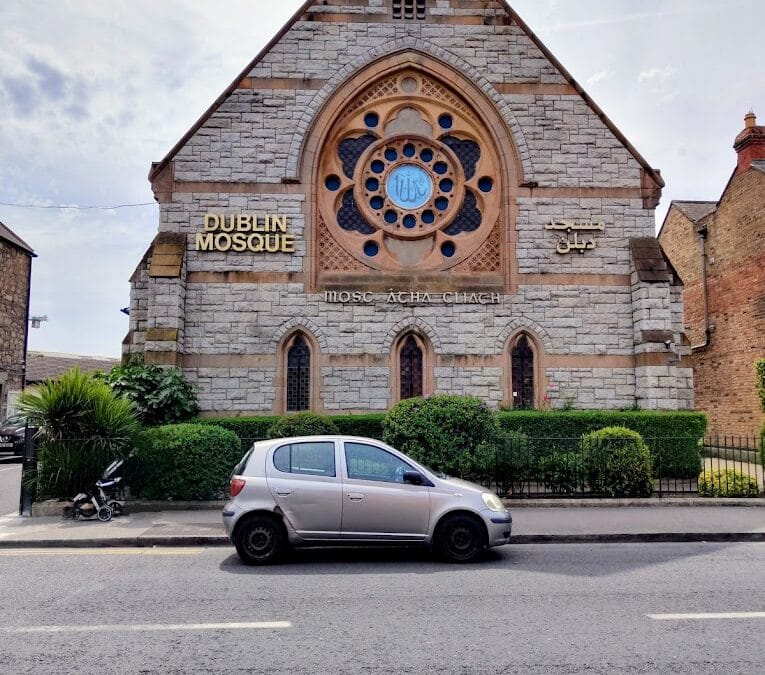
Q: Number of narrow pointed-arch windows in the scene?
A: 3